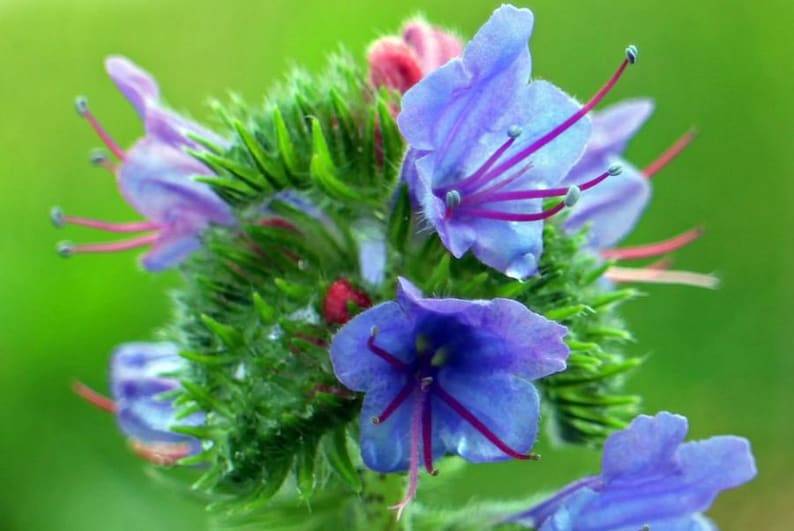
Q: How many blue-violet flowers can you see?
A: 6